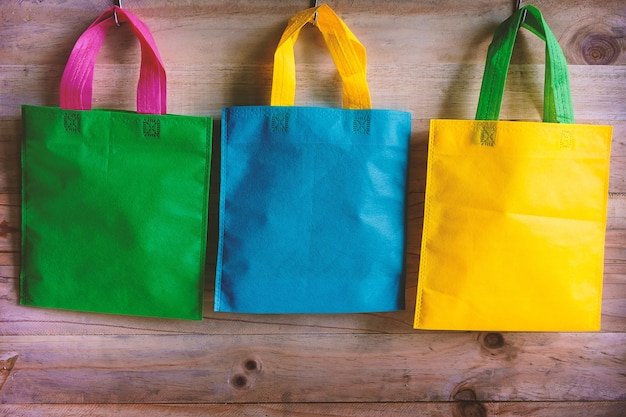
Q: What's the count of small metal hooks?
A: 3